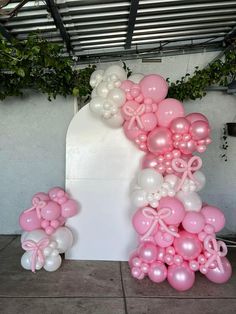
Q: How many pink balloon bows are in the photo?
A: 6